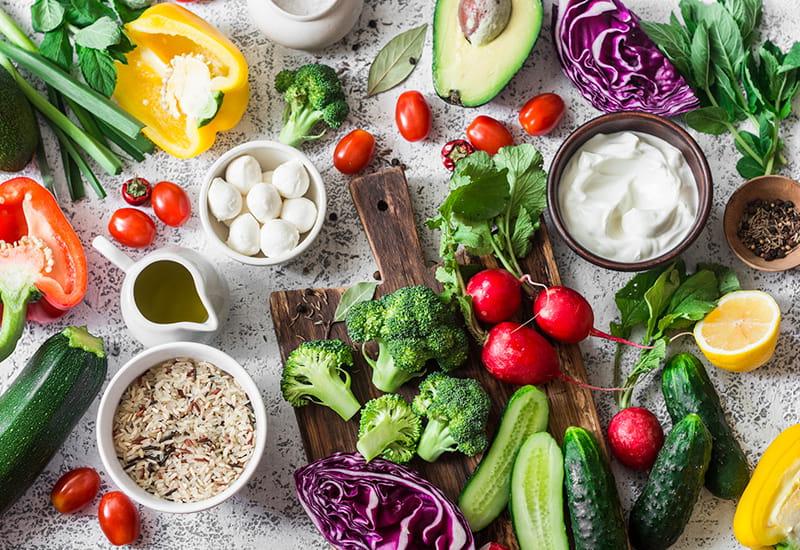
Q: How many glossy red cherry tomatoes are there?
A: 8